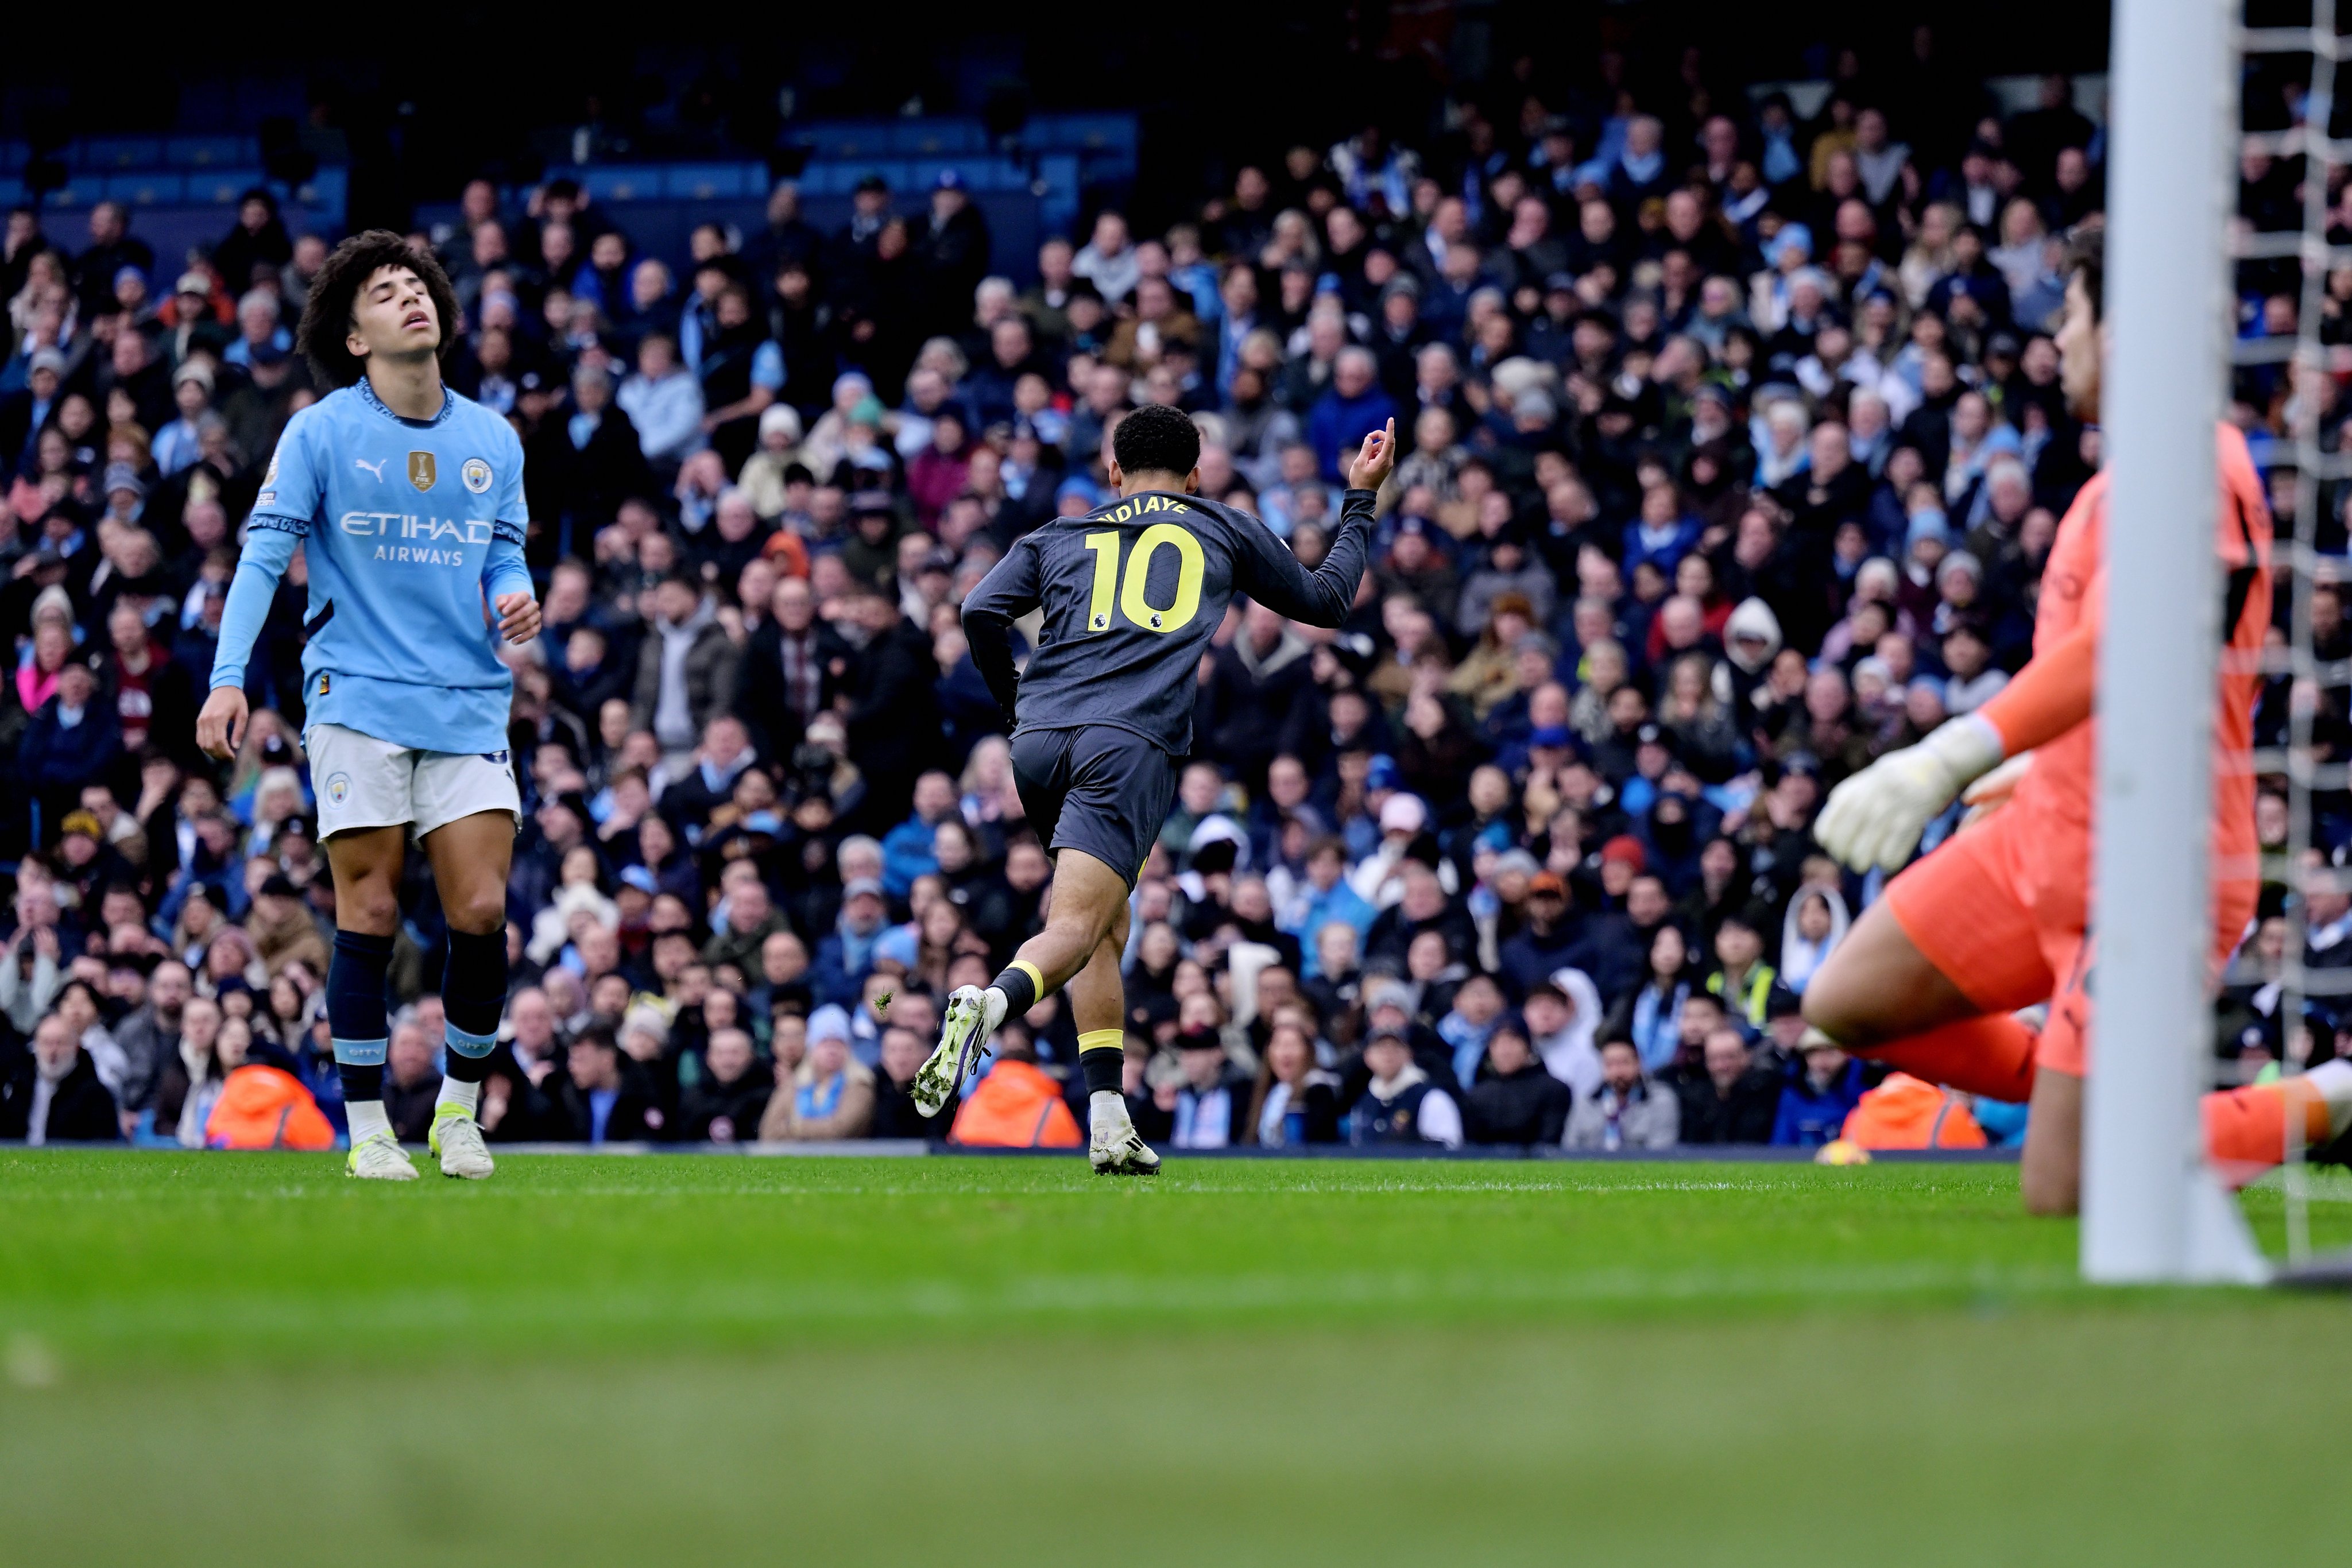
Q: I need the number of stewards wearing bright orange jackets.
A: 3